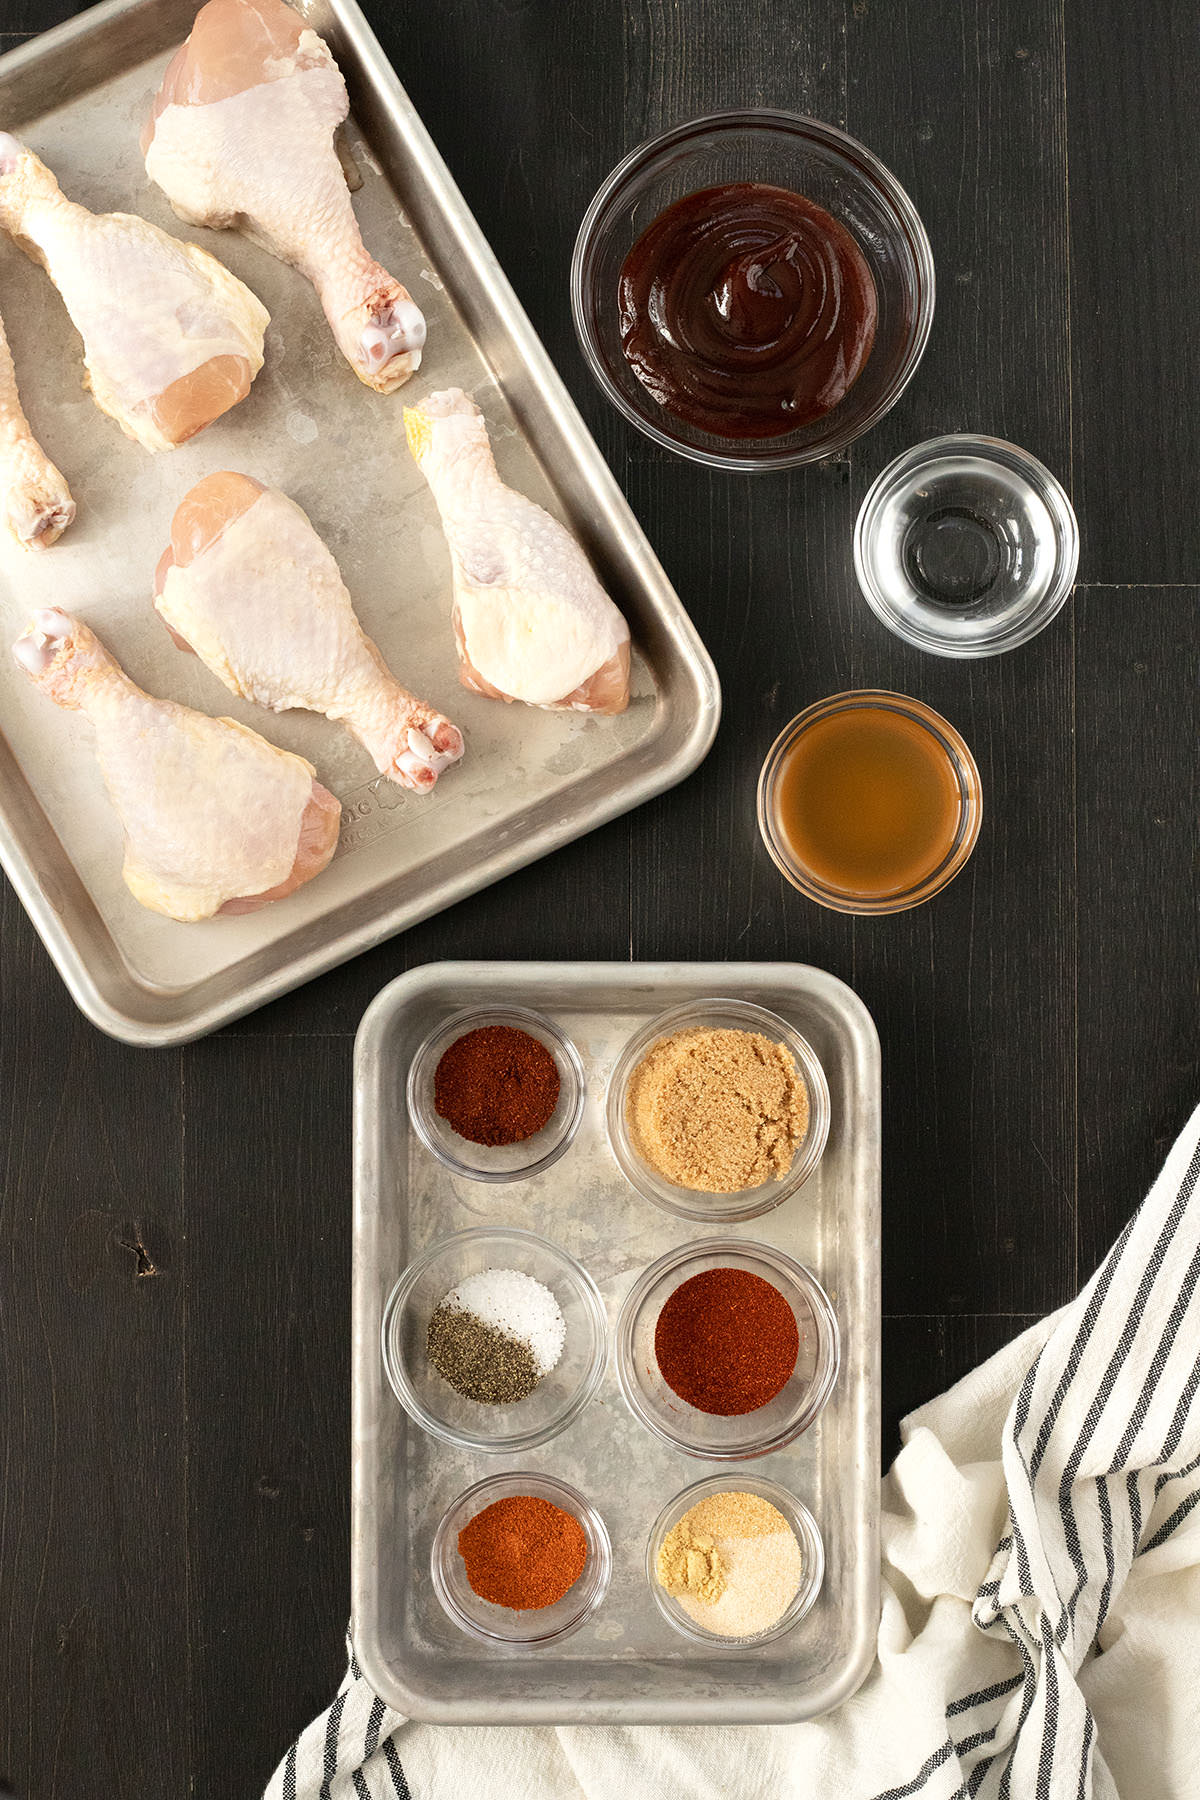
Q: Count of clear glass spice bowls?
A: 6